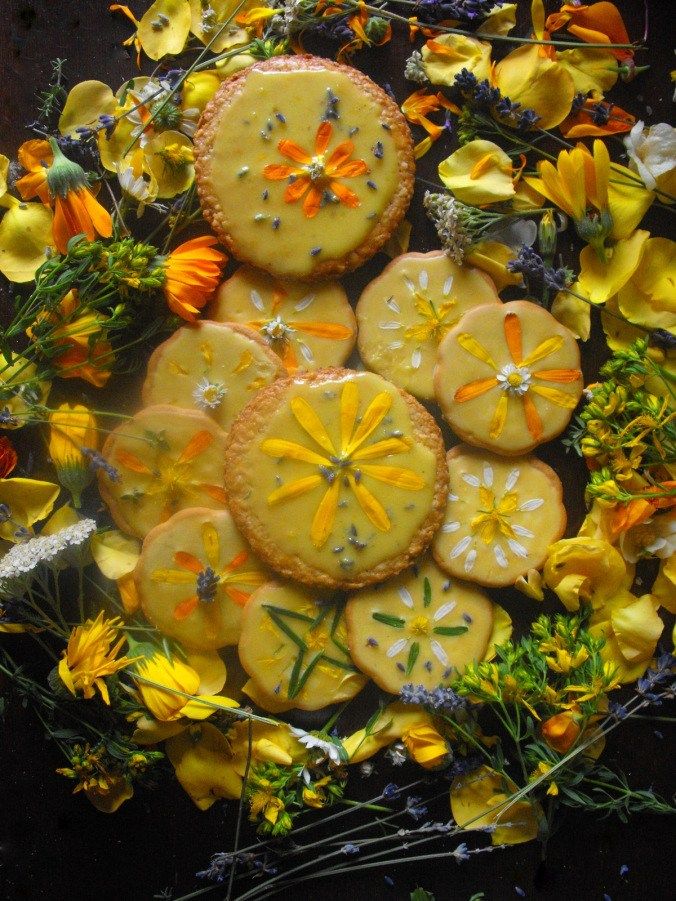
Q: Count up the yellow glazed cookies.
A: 11